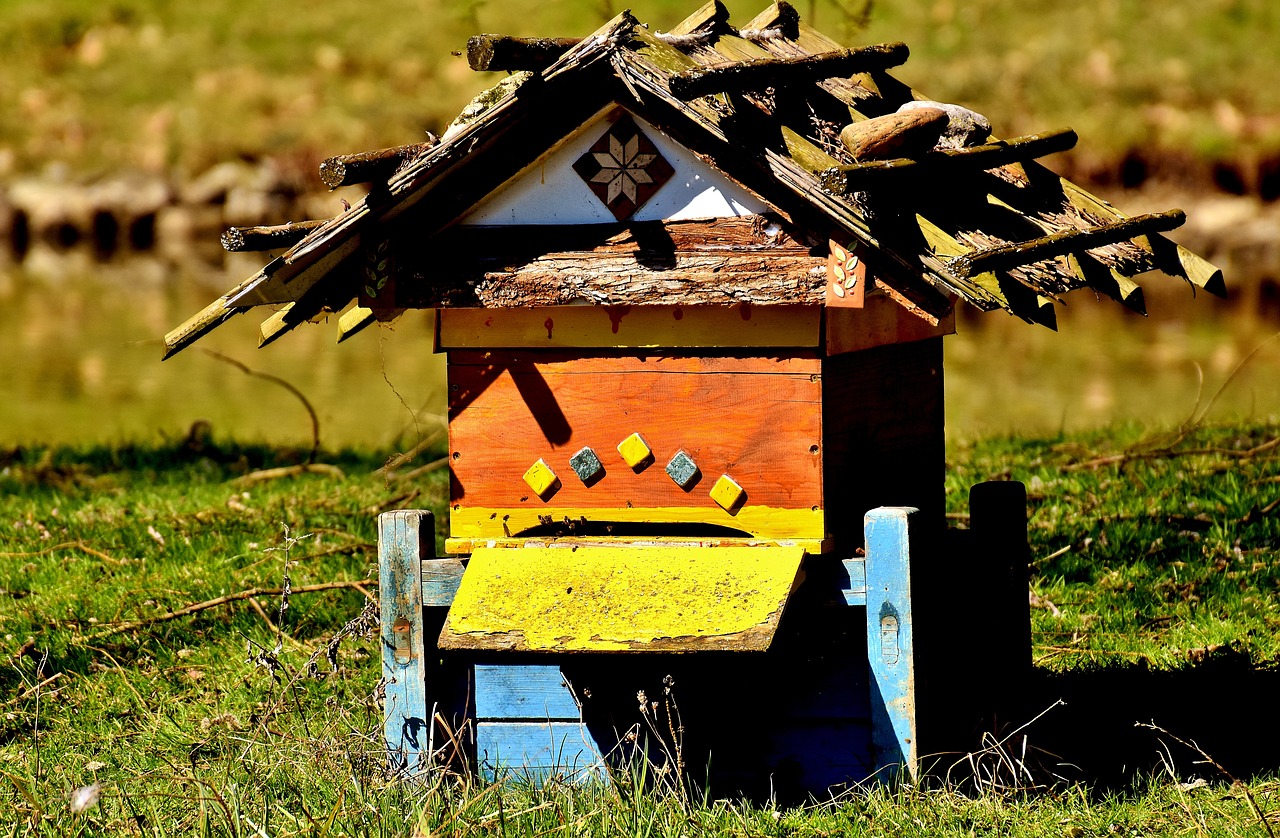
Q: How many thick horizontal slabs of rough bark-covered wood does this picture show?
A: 2